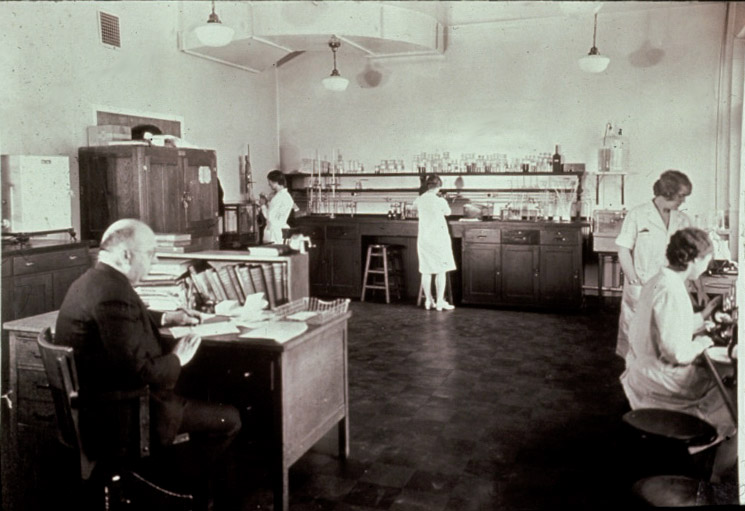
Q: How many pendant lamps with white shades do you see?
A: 3